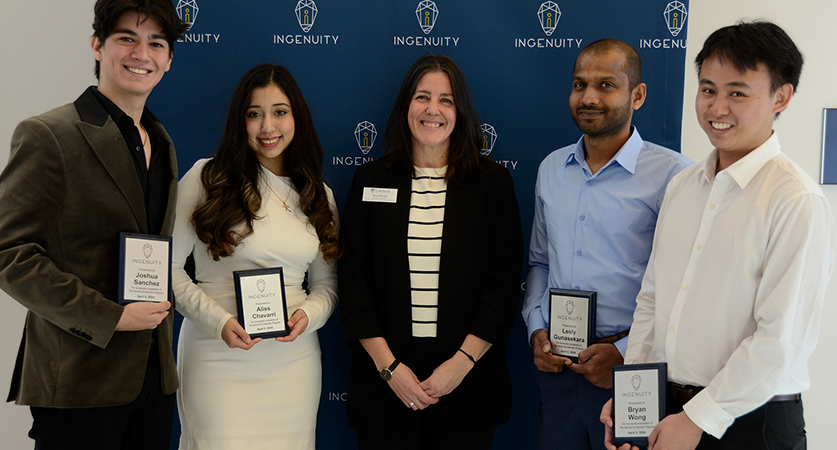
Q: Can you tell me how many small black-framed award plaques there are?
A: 4